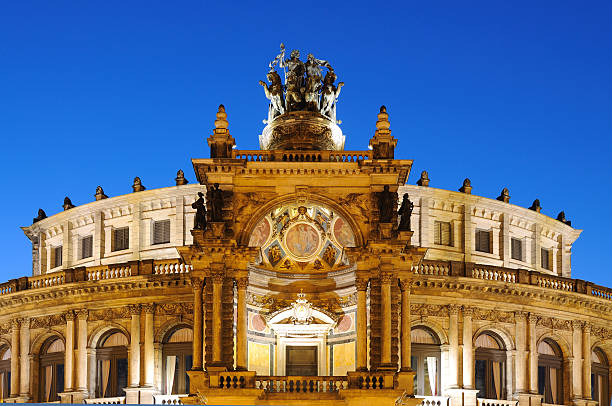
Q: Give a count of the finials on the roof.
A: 12